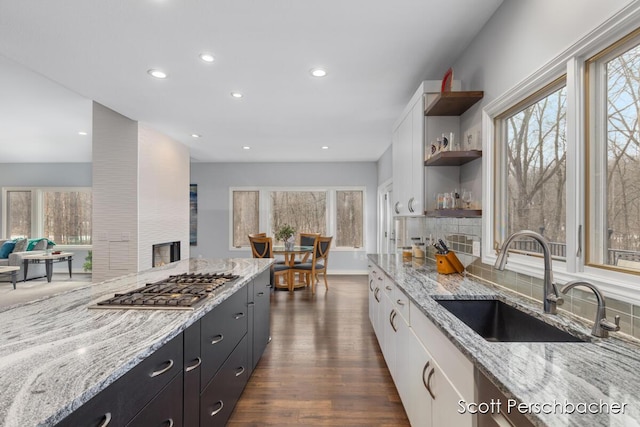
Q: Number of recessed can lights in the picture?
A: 8